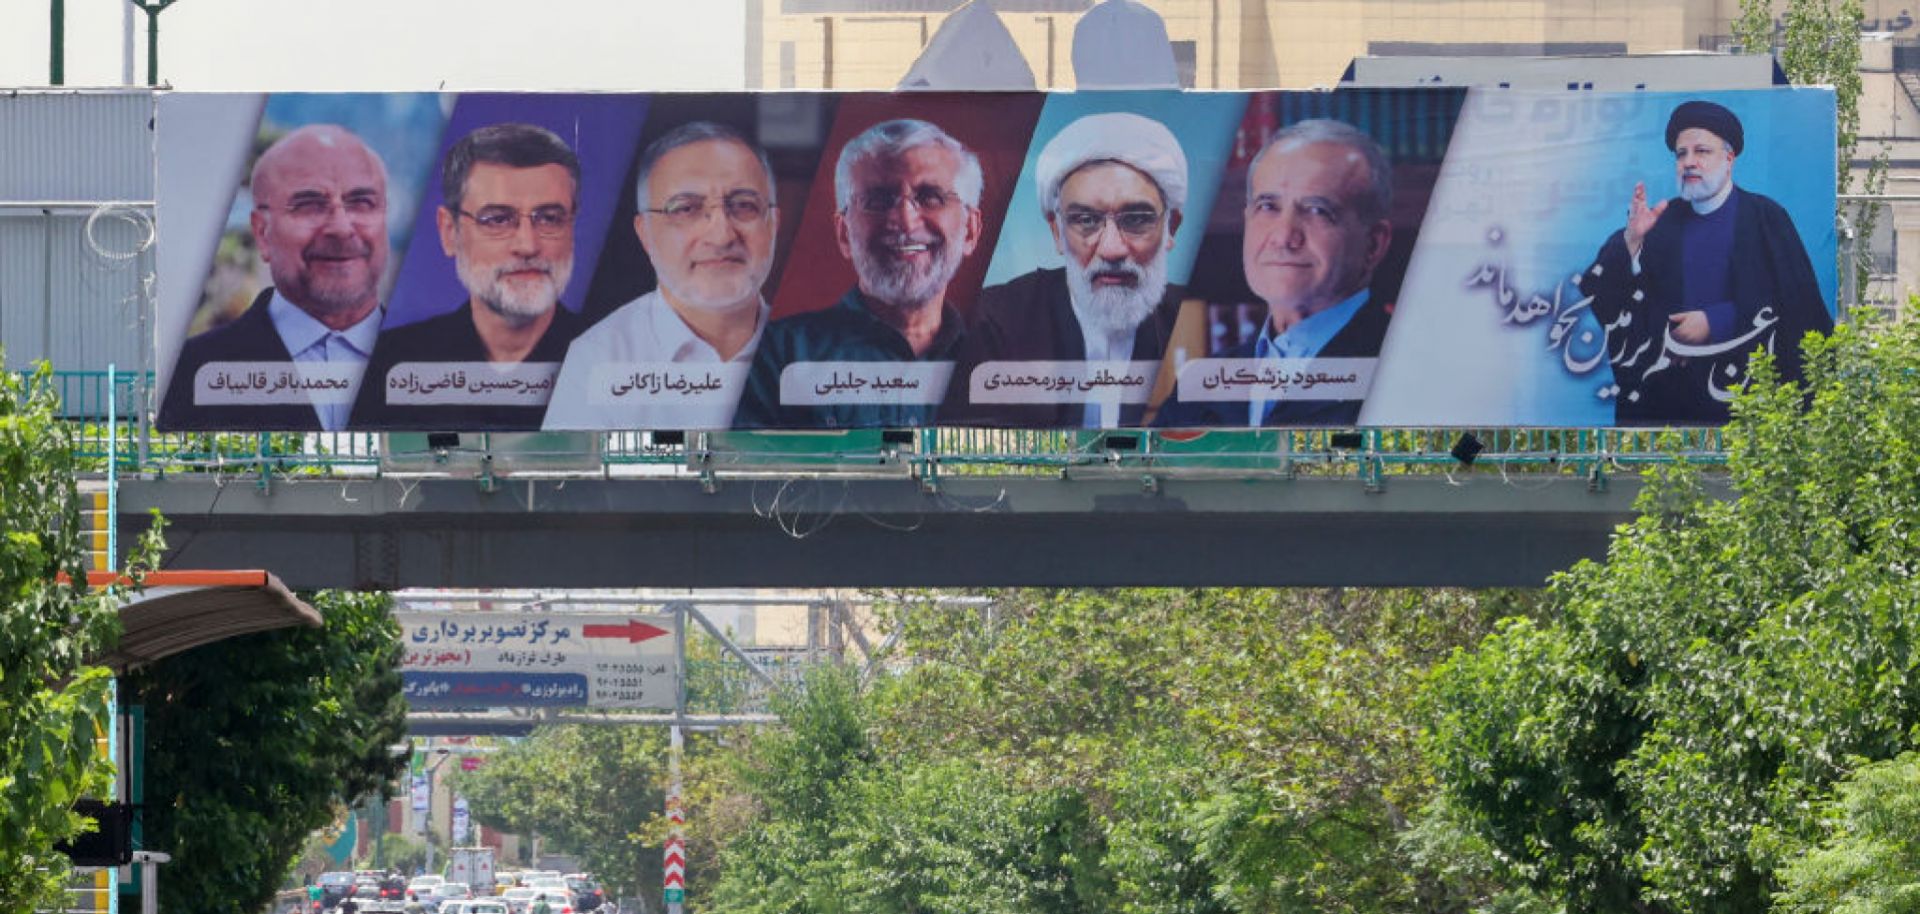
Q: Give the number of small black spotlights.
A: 6